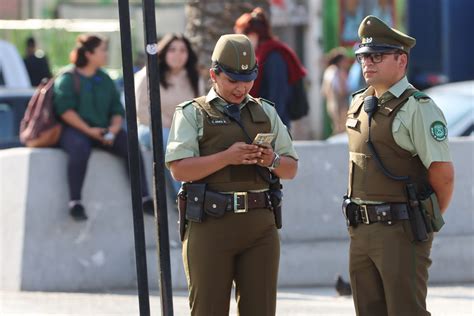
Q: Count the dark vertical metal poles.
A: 2